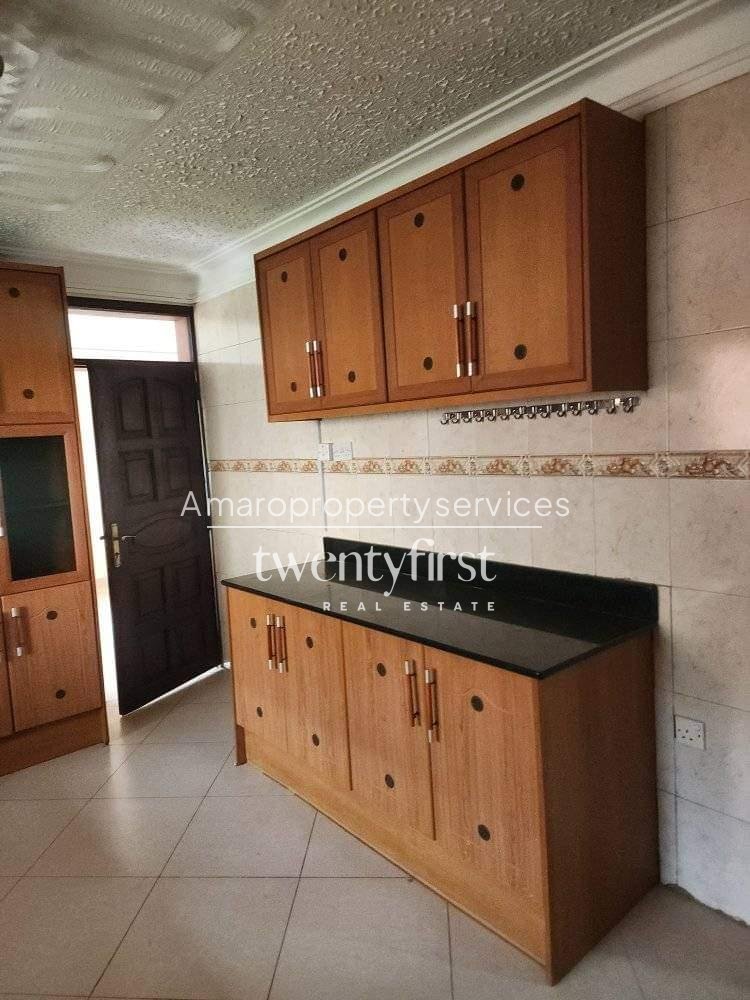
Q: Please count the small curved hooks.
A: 14